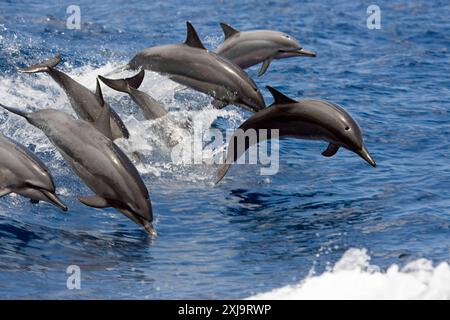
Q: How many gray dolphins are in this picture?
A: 7